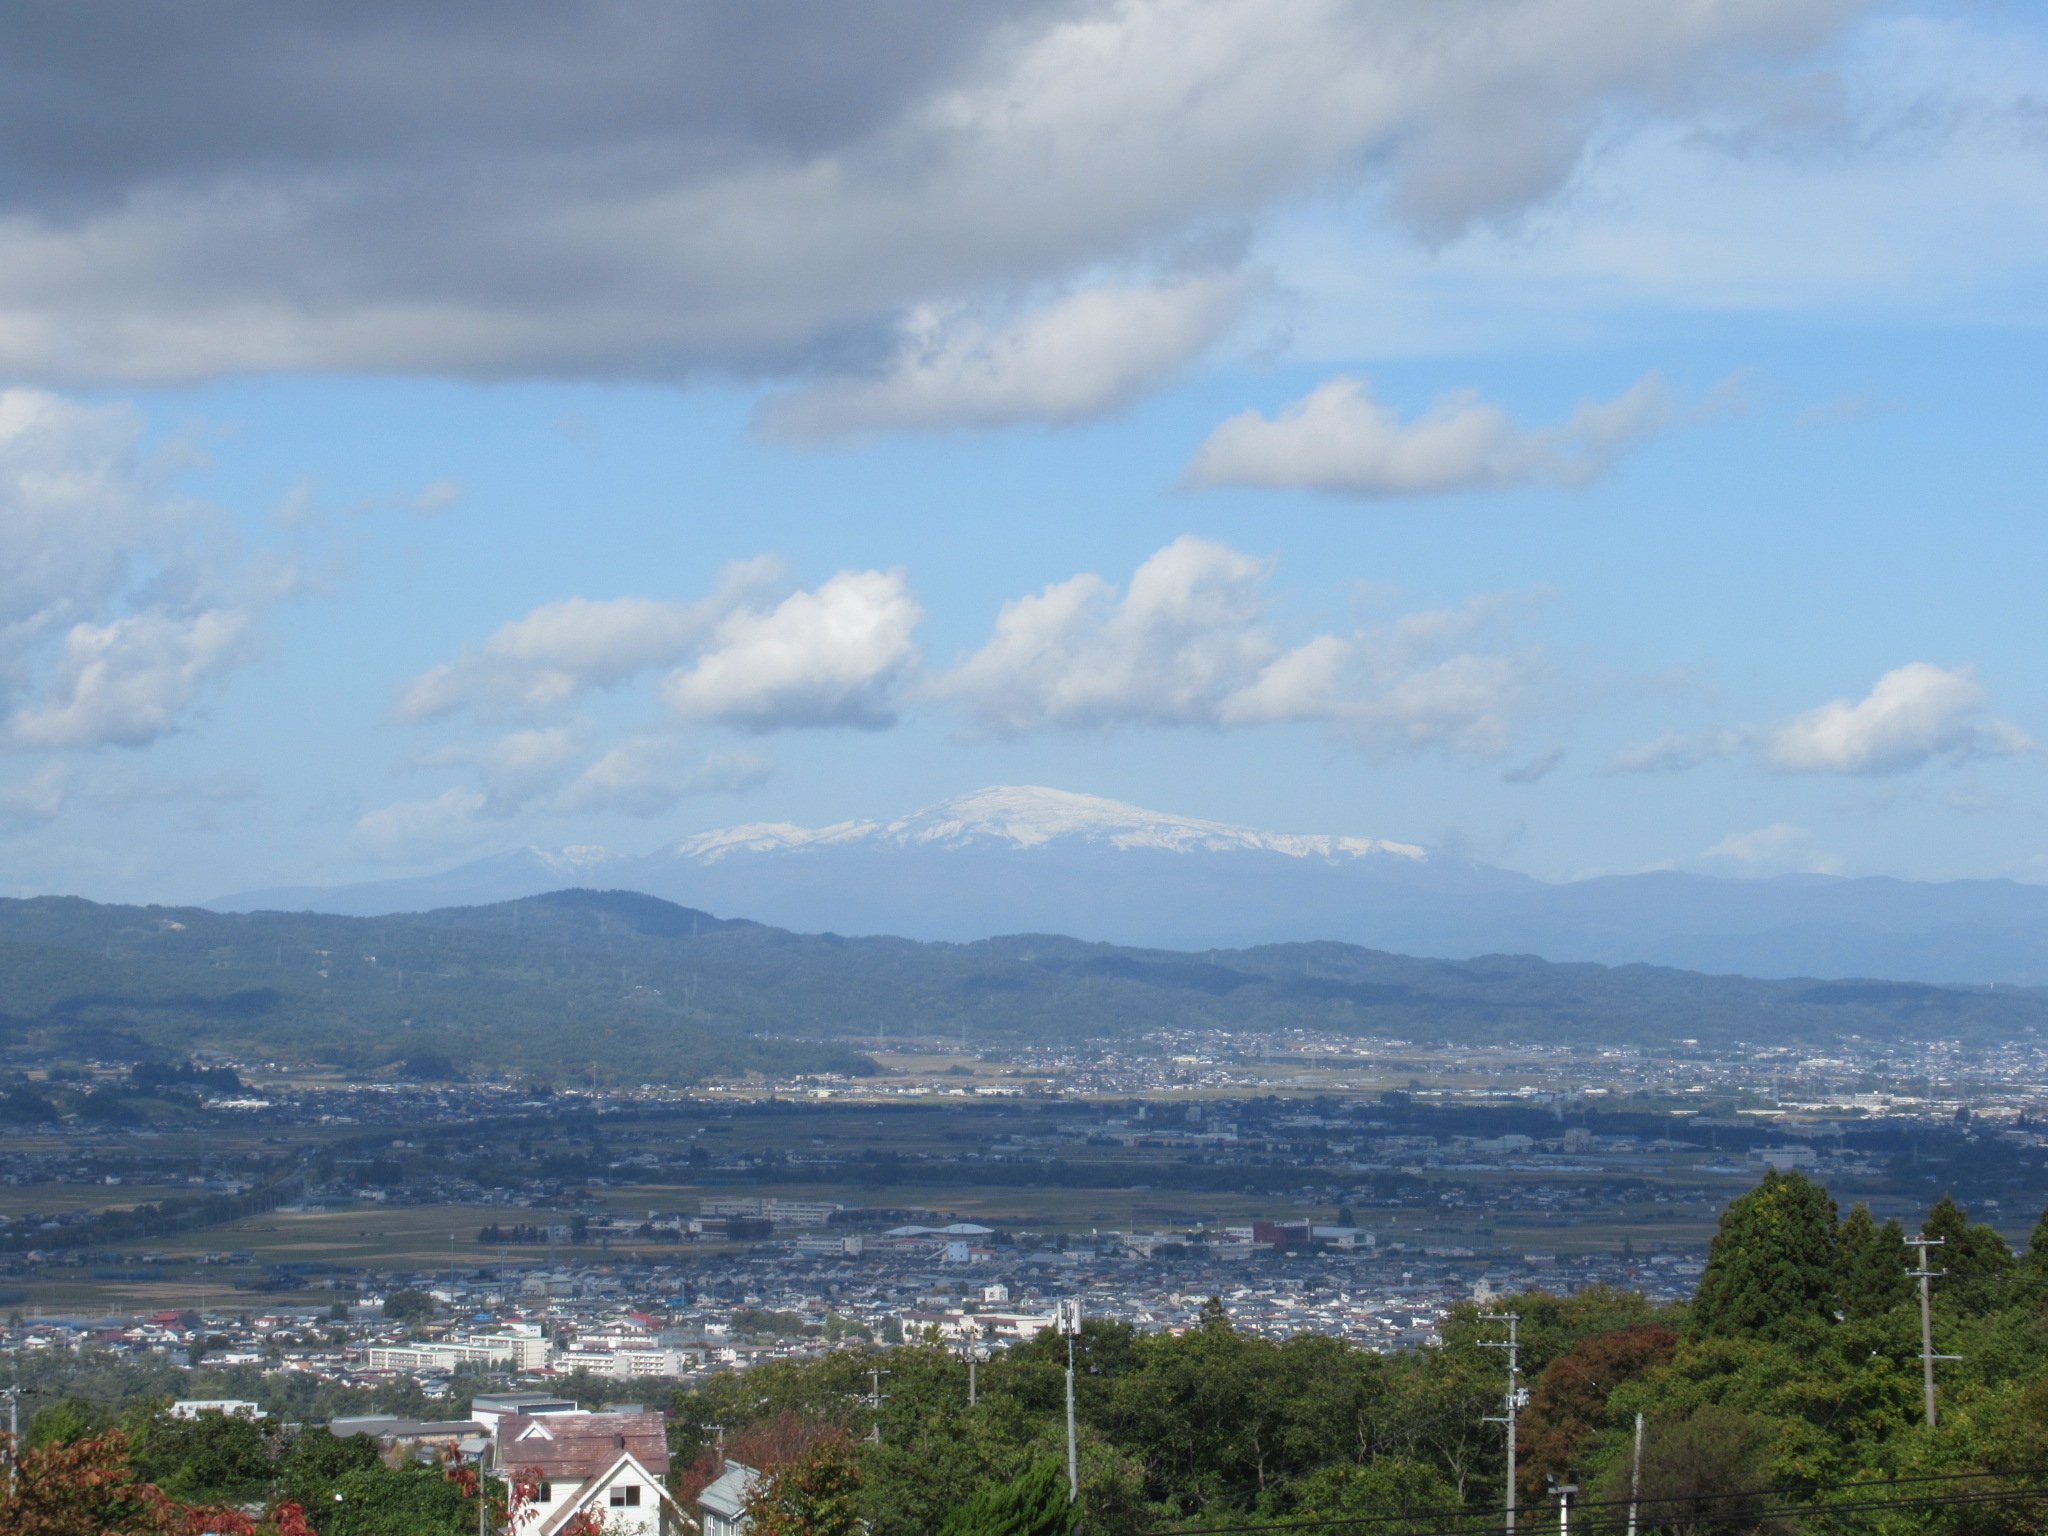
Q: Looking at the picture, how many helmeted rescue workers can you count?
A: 0